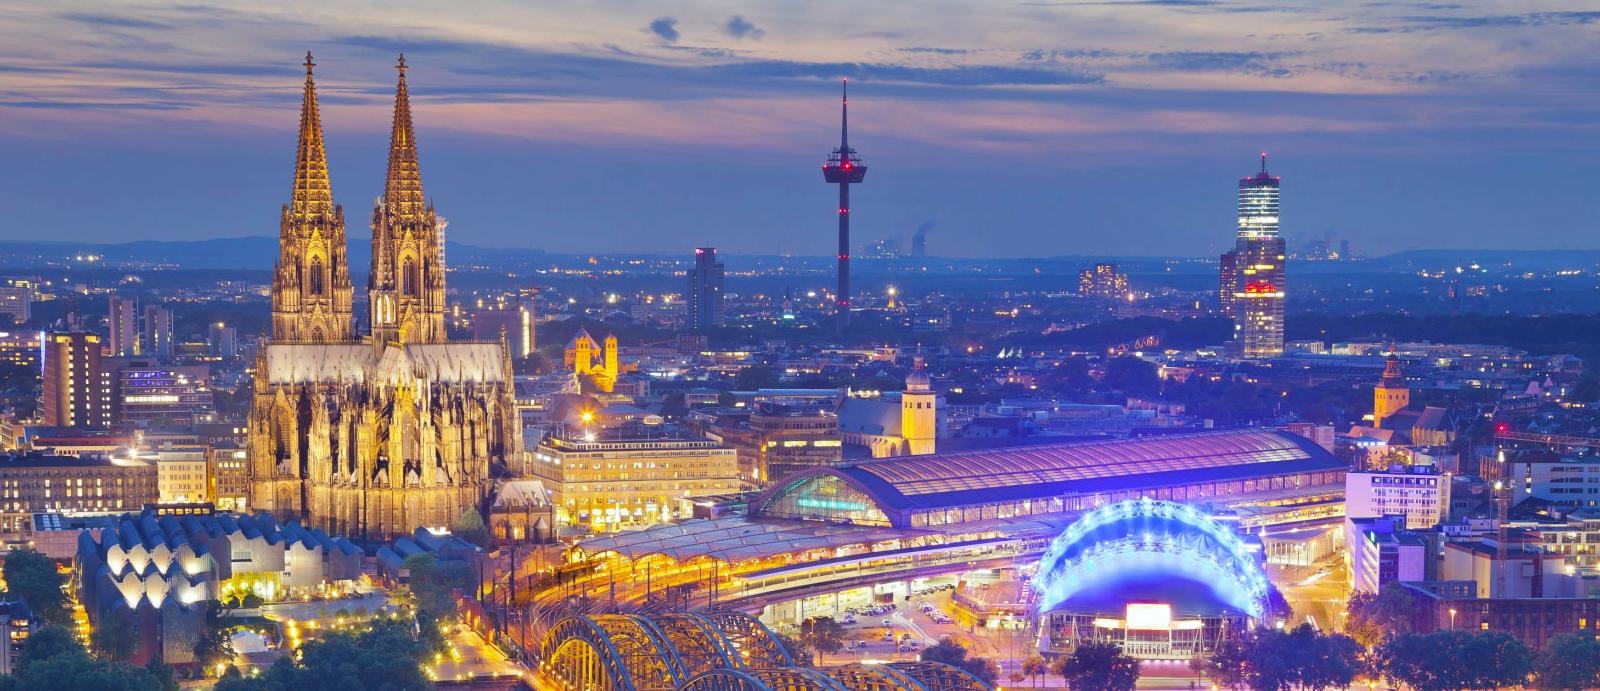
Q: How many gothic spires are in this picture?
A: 2